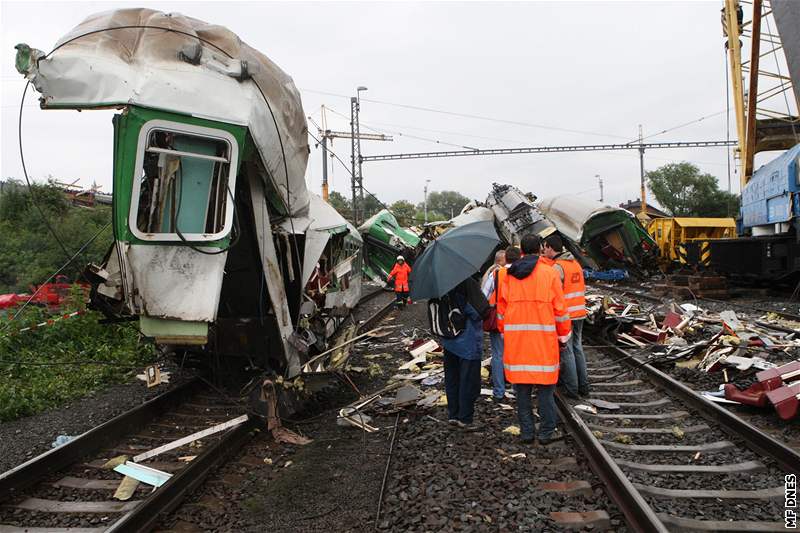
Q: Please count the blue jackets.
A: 1